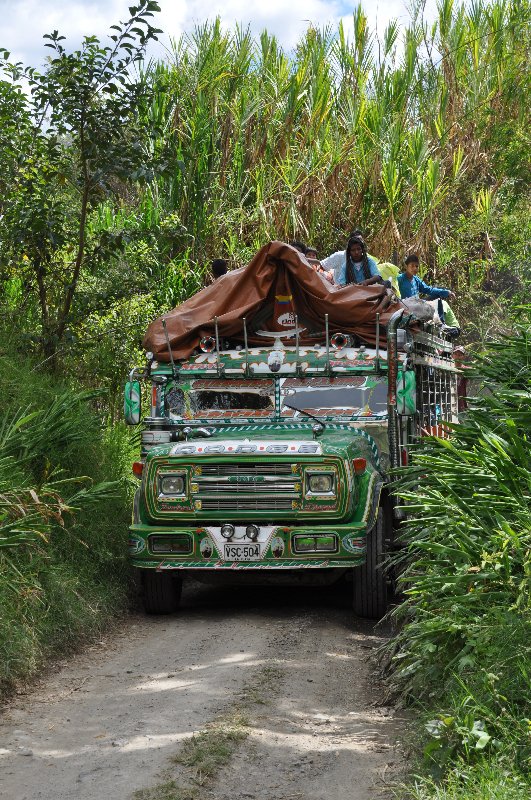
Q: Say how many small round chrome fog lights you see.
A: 2